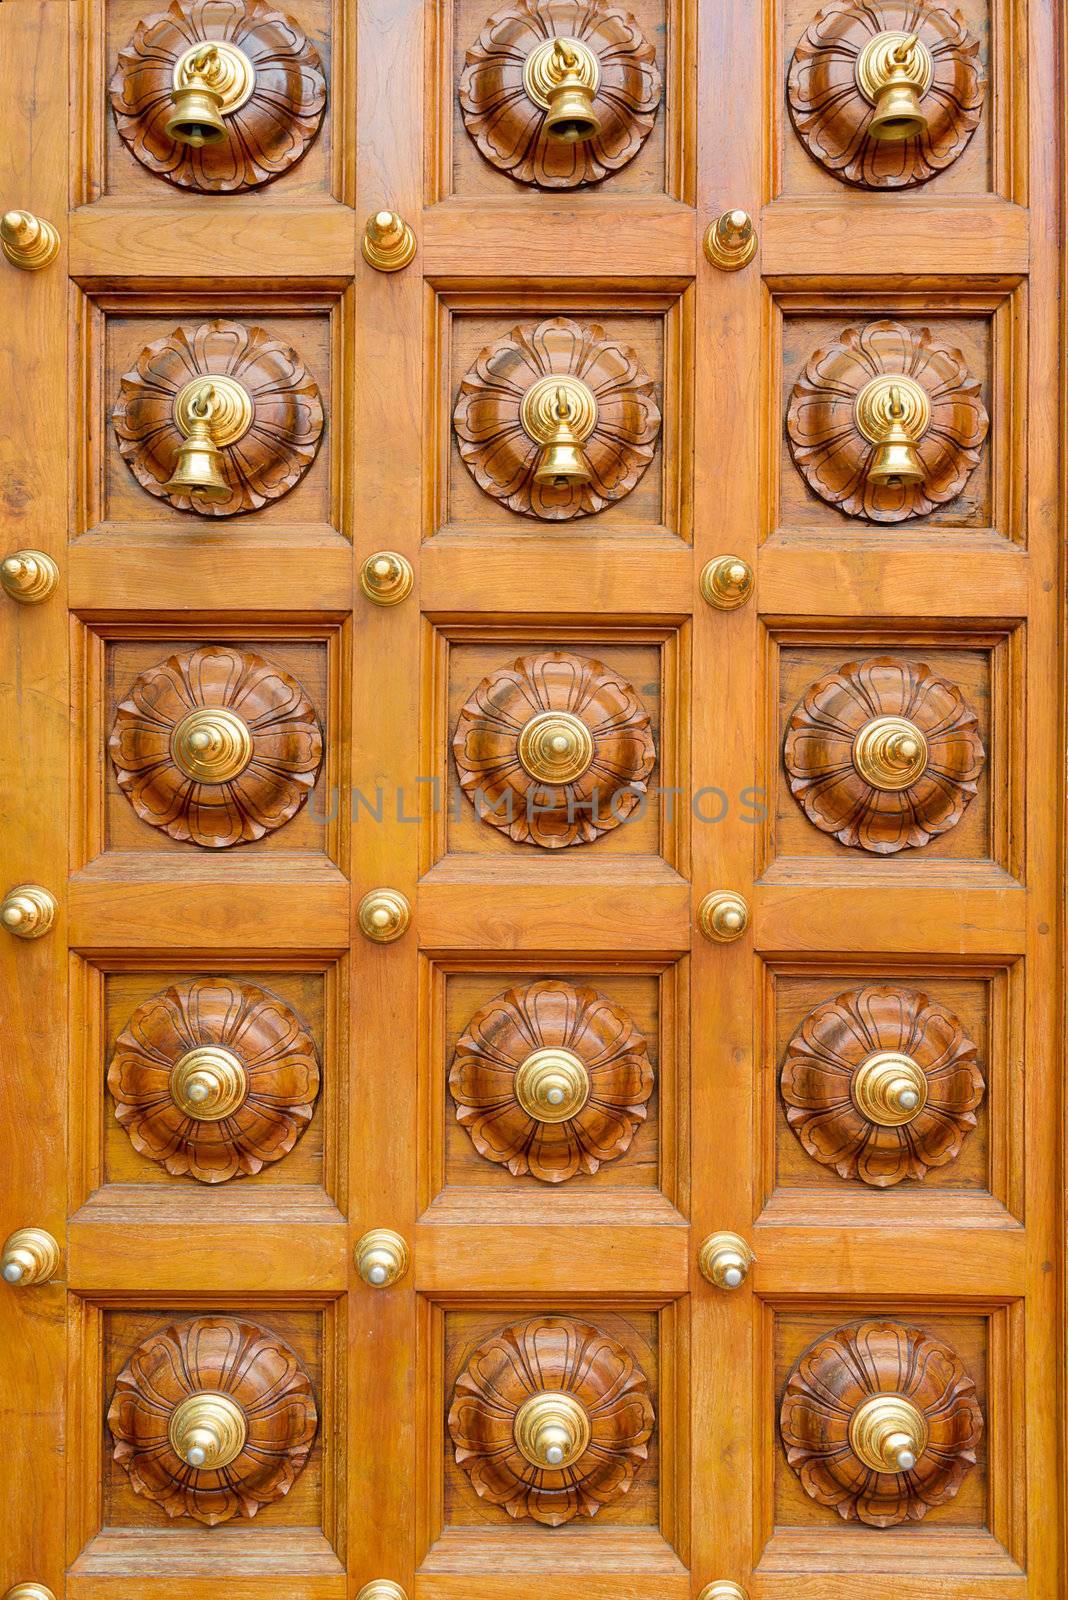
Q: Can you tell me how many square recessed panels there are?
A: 15